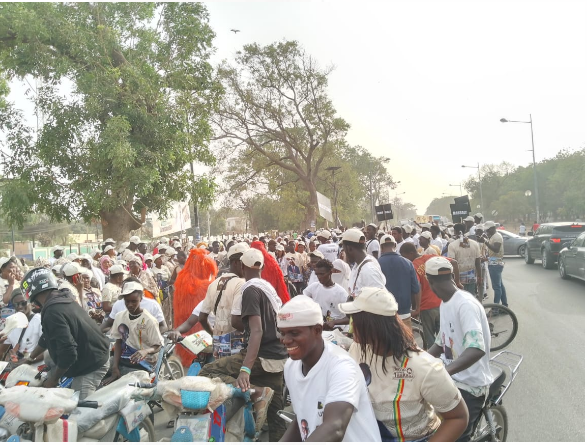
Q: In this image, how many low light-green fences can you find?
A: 1